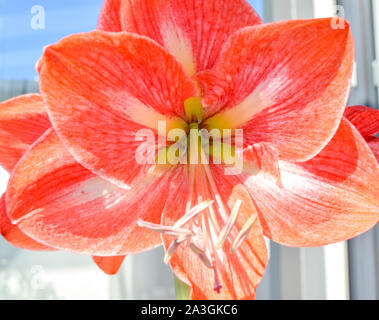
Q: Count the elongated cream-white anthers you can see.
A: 6